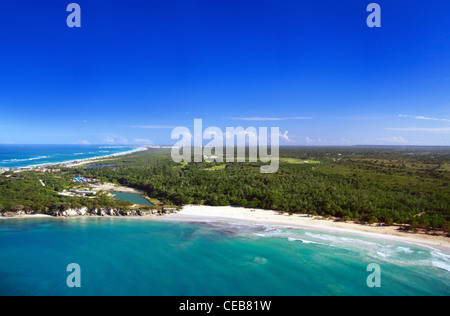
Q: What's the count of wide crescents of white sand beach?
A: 1